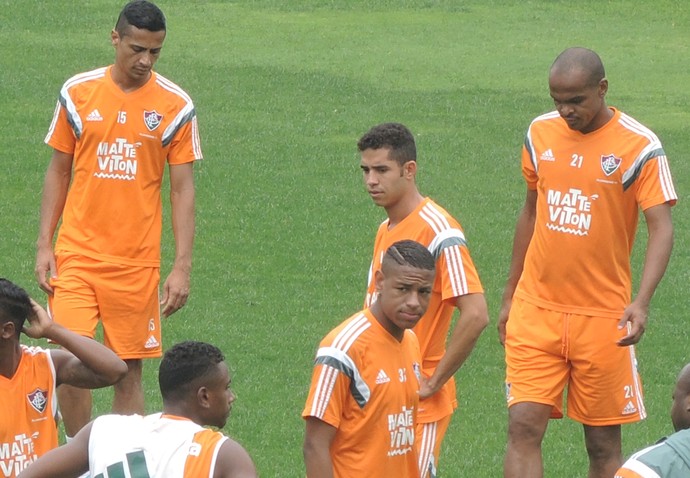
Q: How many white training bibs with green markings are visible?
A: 1